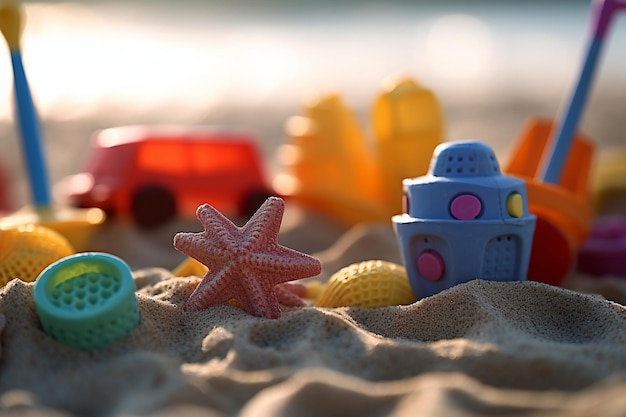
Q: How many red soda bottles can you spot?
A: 0